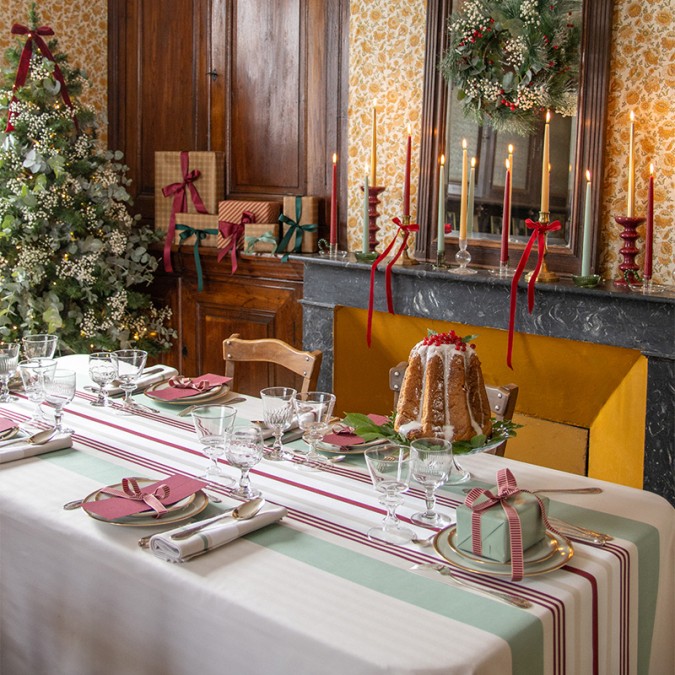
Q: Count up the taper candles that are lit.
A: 11